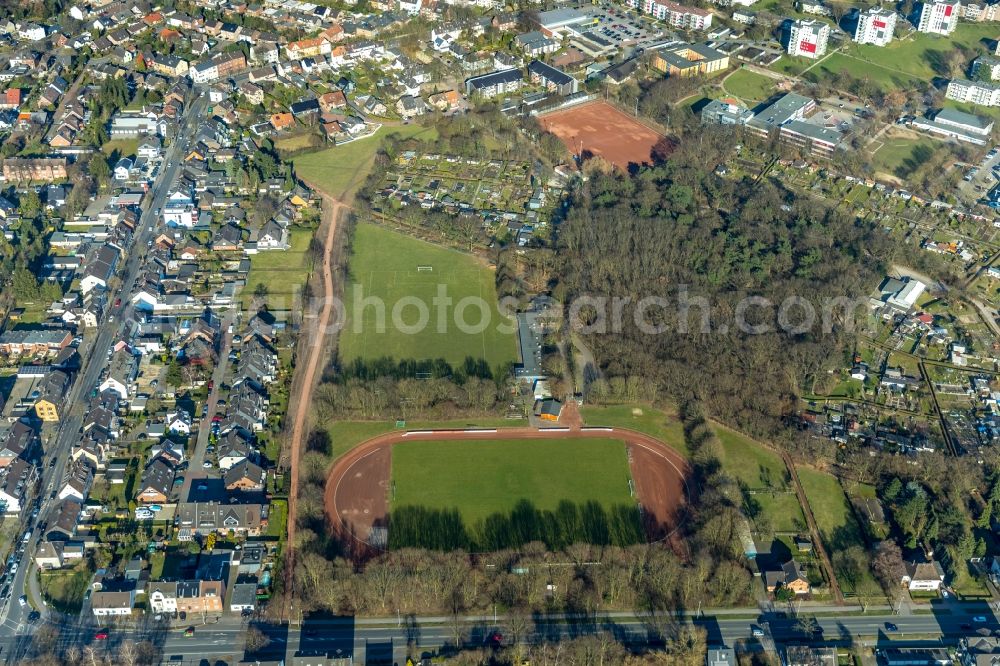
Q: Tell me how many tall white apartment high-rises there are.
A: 3